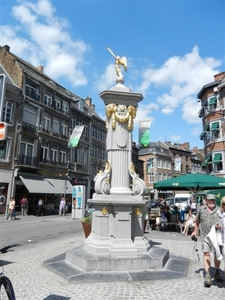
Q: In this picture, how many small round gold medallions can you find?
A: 2